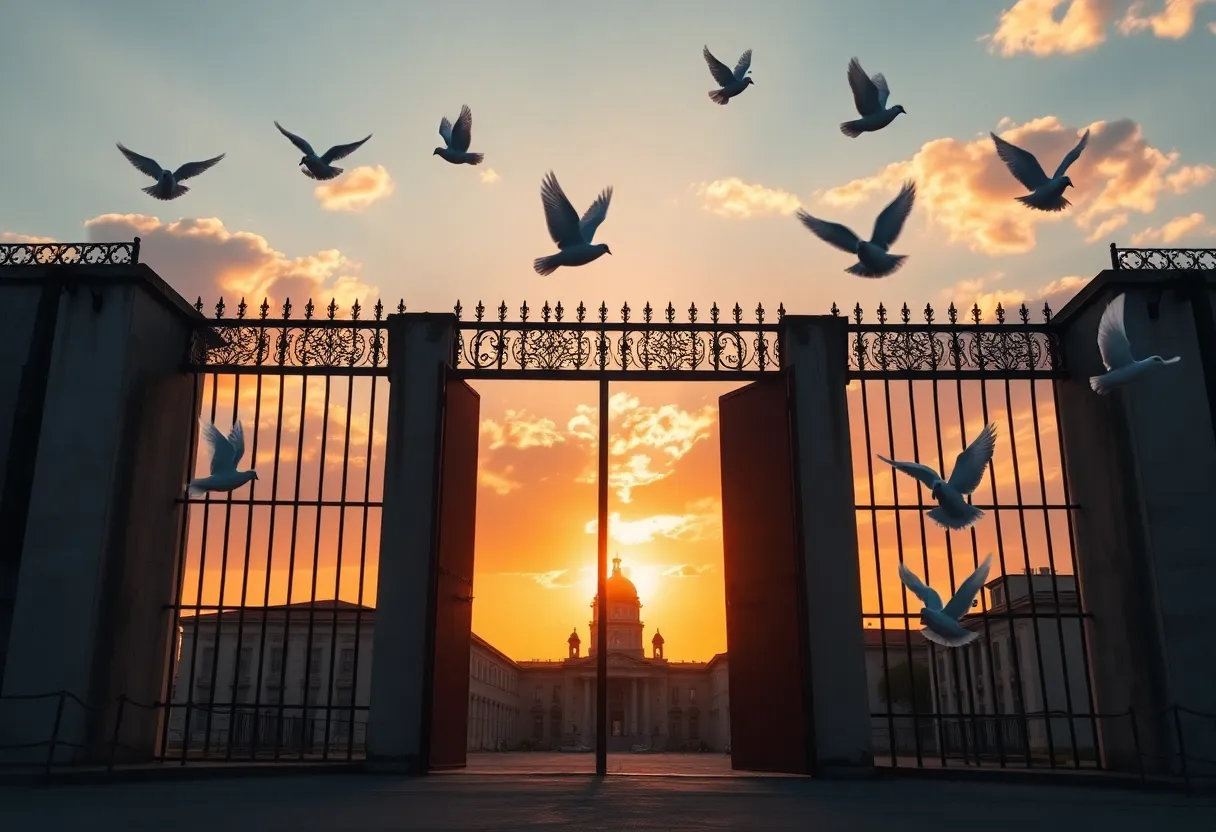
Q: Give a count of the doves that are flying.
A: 12